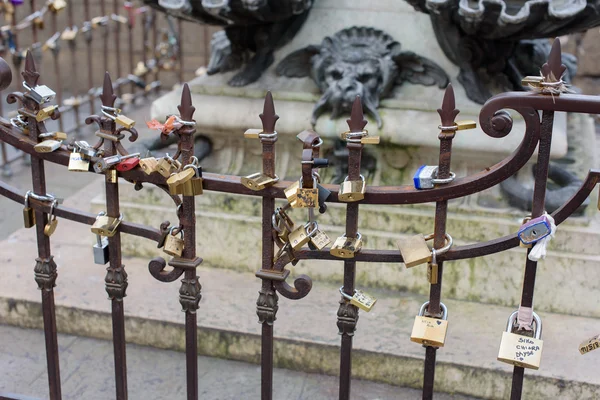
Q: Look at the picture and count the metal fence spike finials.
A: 7